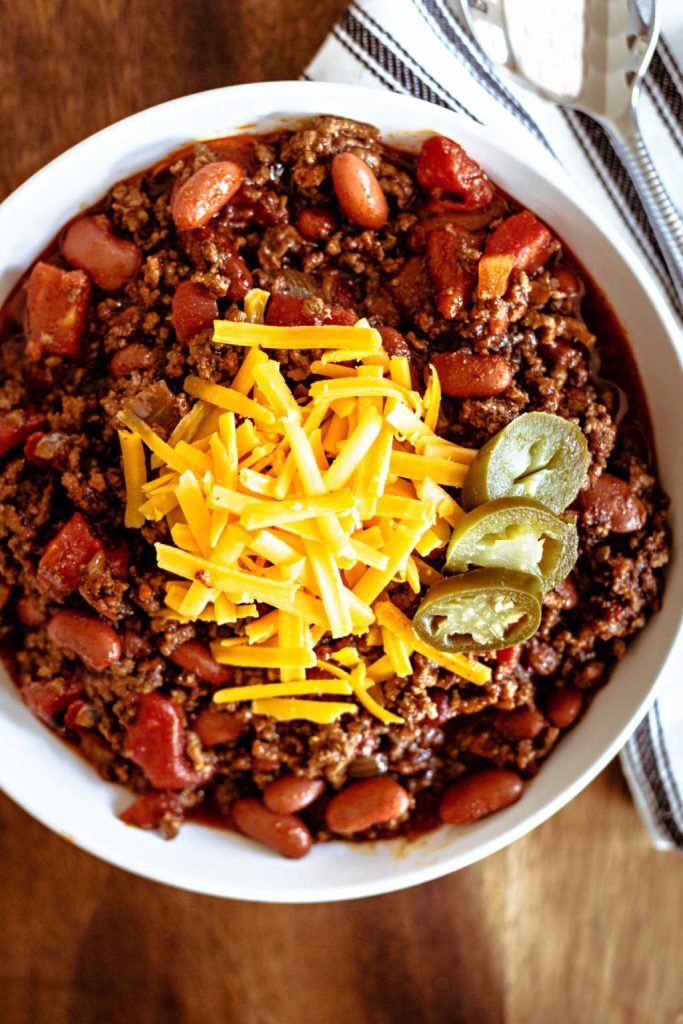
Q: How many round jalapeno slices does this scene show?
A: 3